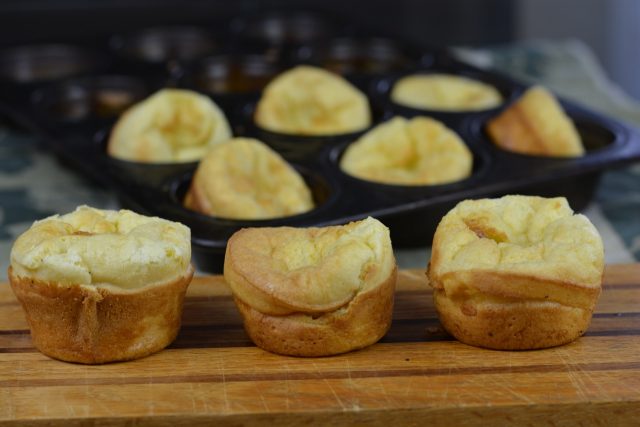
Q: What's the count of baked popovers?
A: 9